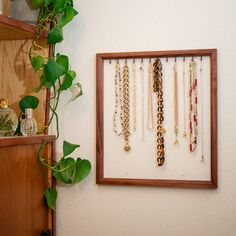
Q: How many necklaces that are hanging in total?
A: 10